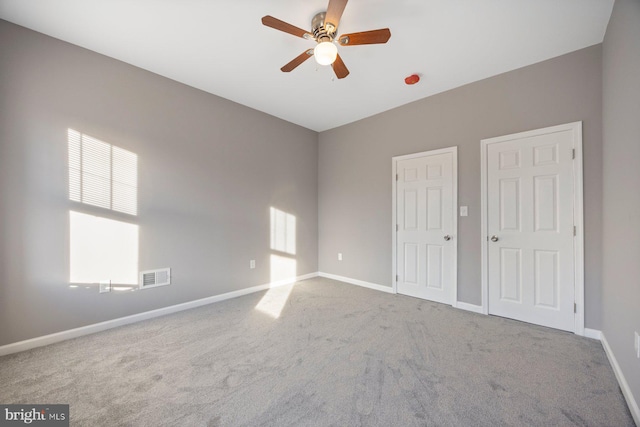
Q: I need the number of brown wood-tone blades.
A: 5